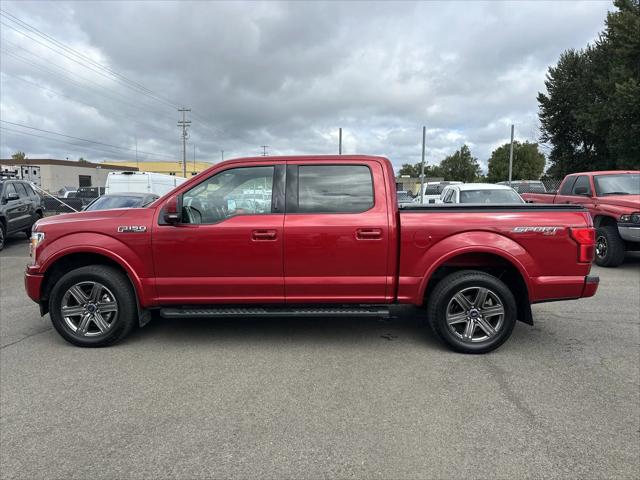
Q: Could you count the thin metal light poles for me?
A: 3